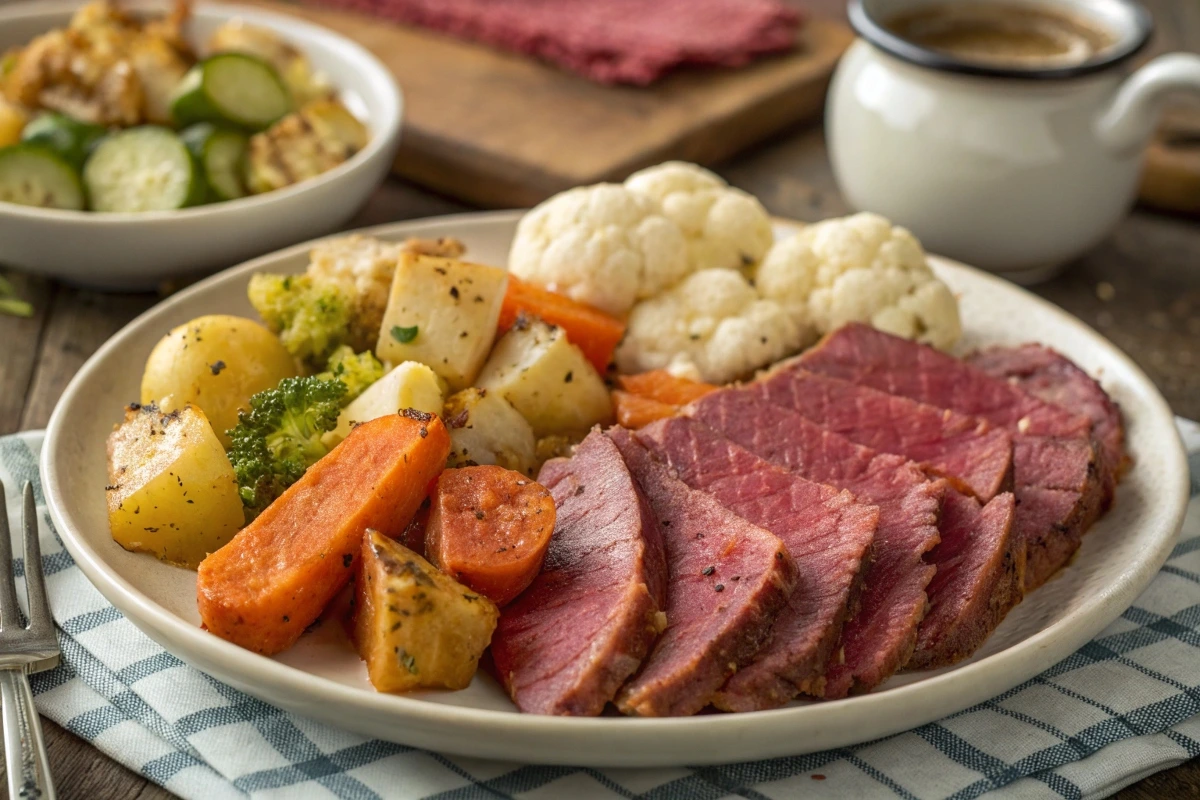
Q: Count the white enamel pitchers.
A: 1